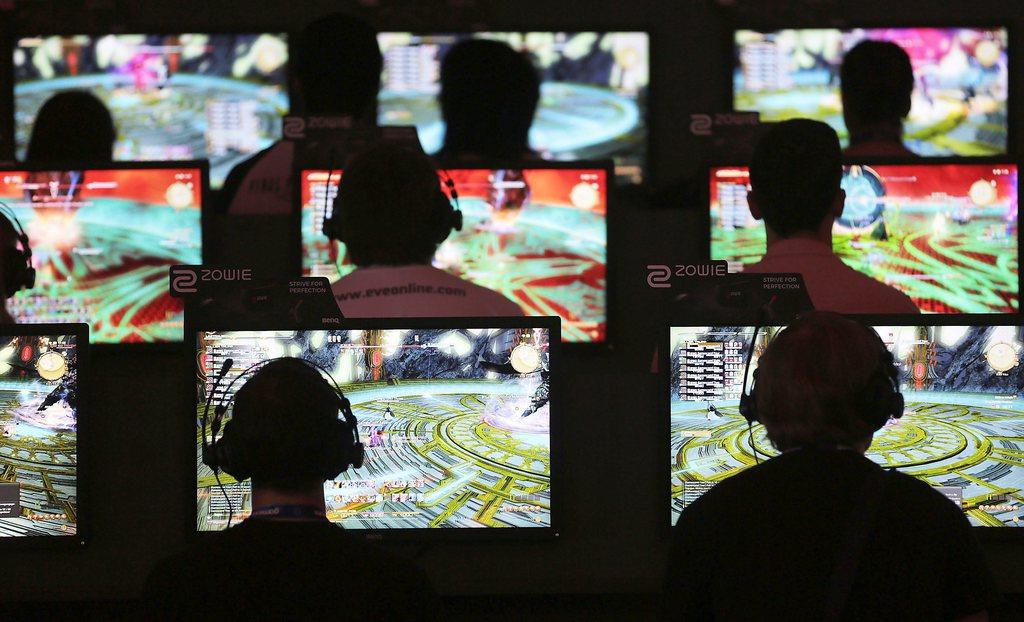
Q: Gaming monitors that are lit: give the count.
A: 9